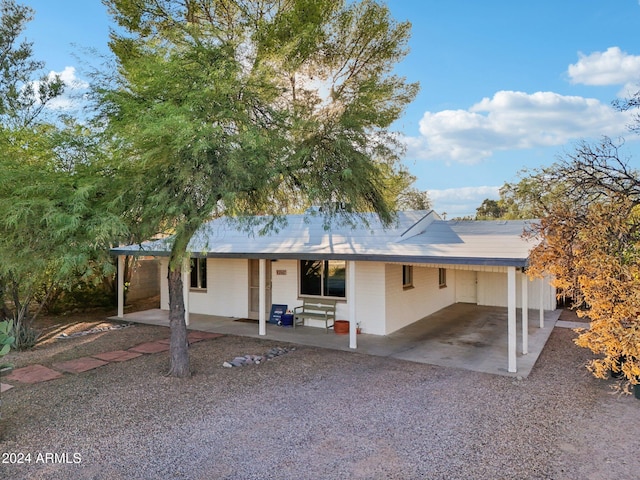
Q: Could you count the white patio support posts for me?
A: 7